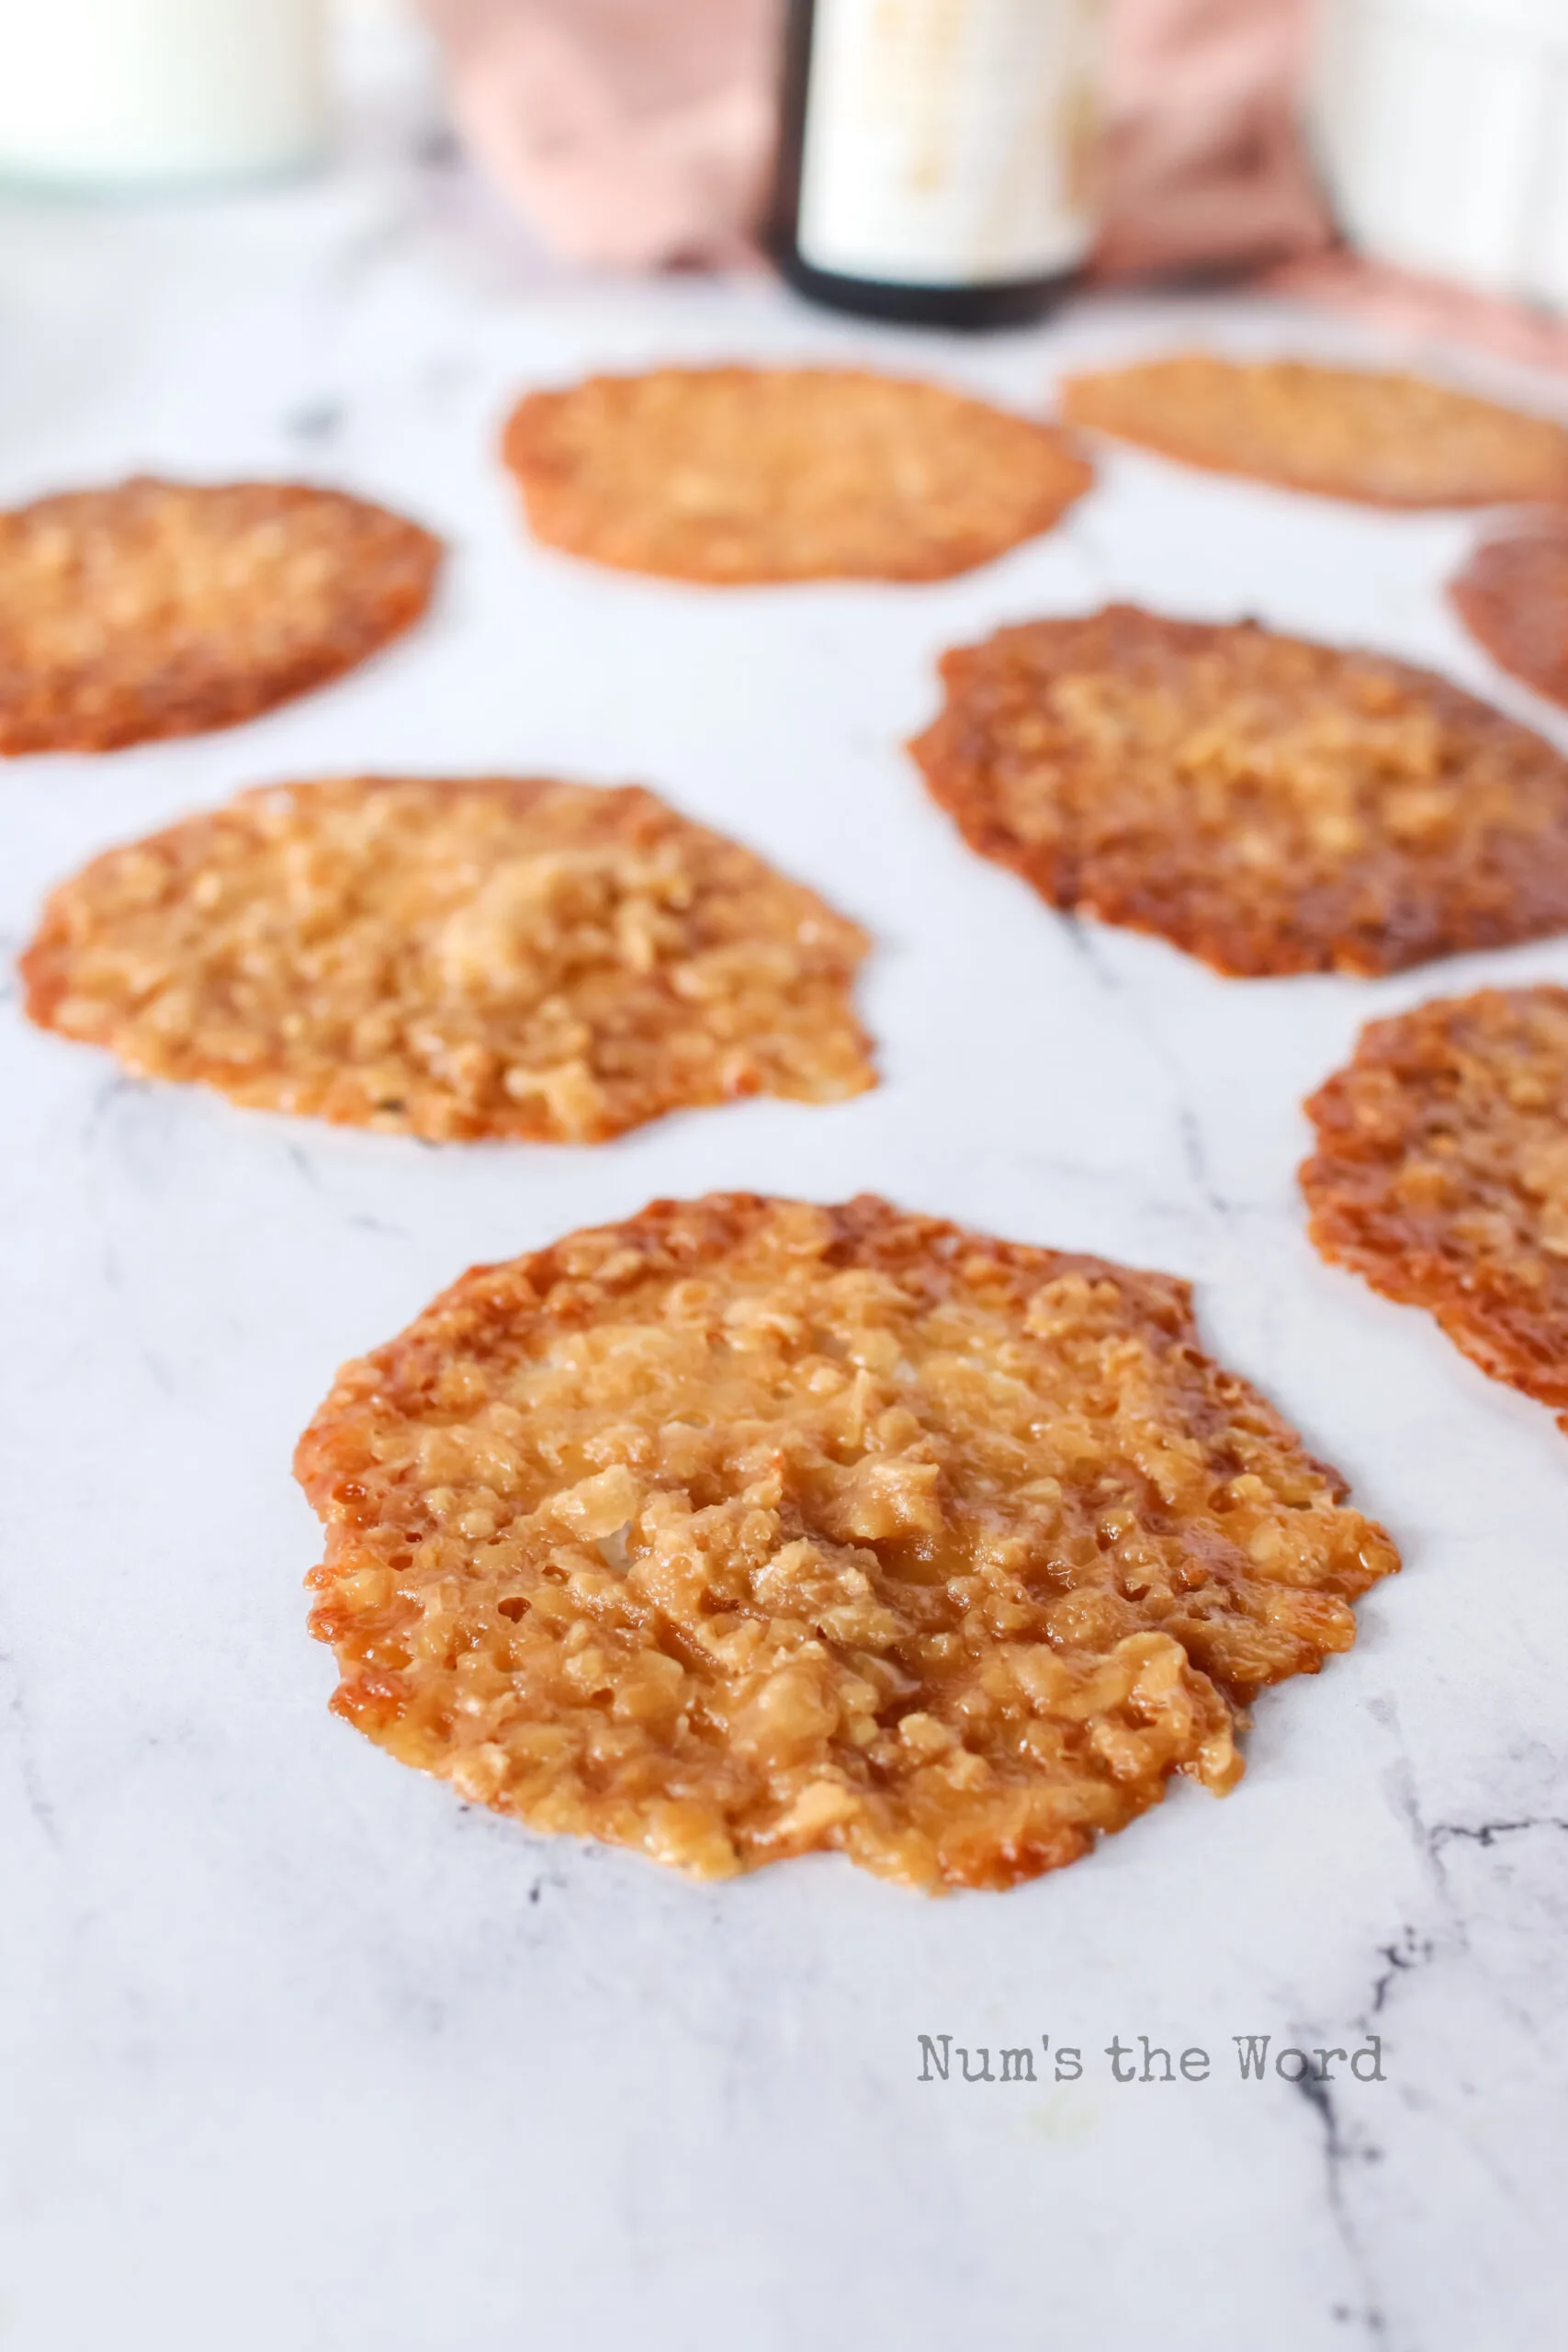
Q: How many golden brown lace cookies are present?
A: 8